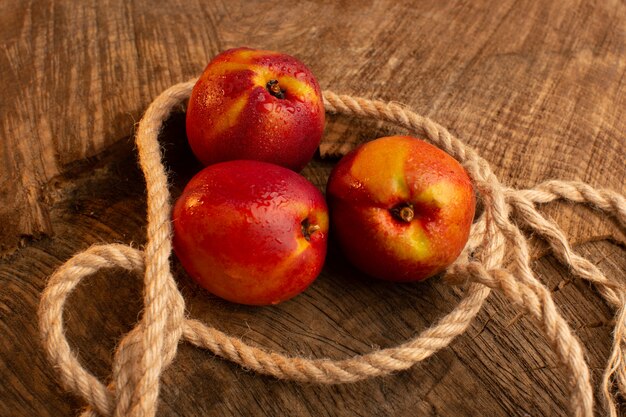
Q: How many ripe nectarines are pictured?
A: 3